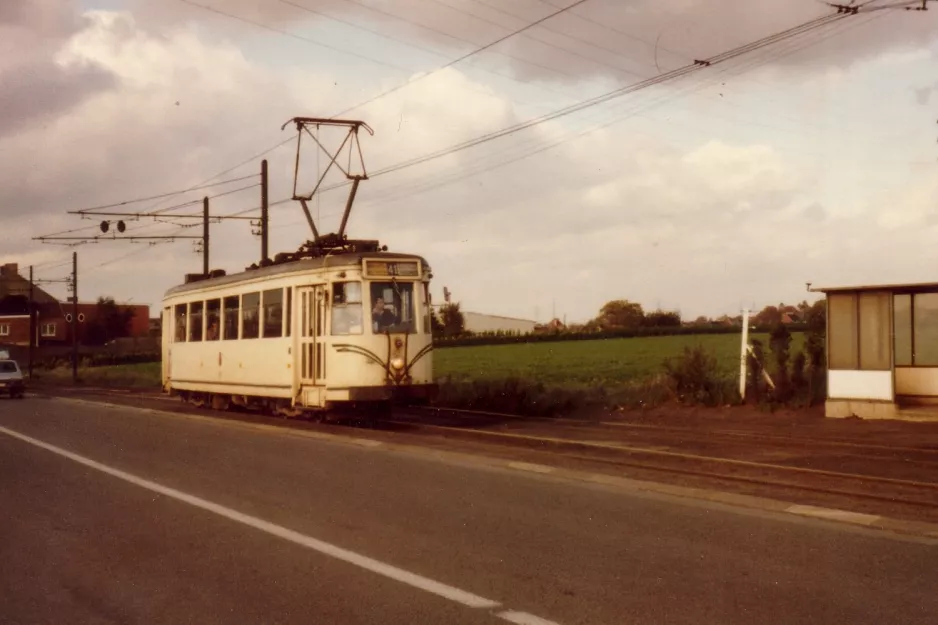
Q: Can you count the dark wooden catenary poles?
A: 4